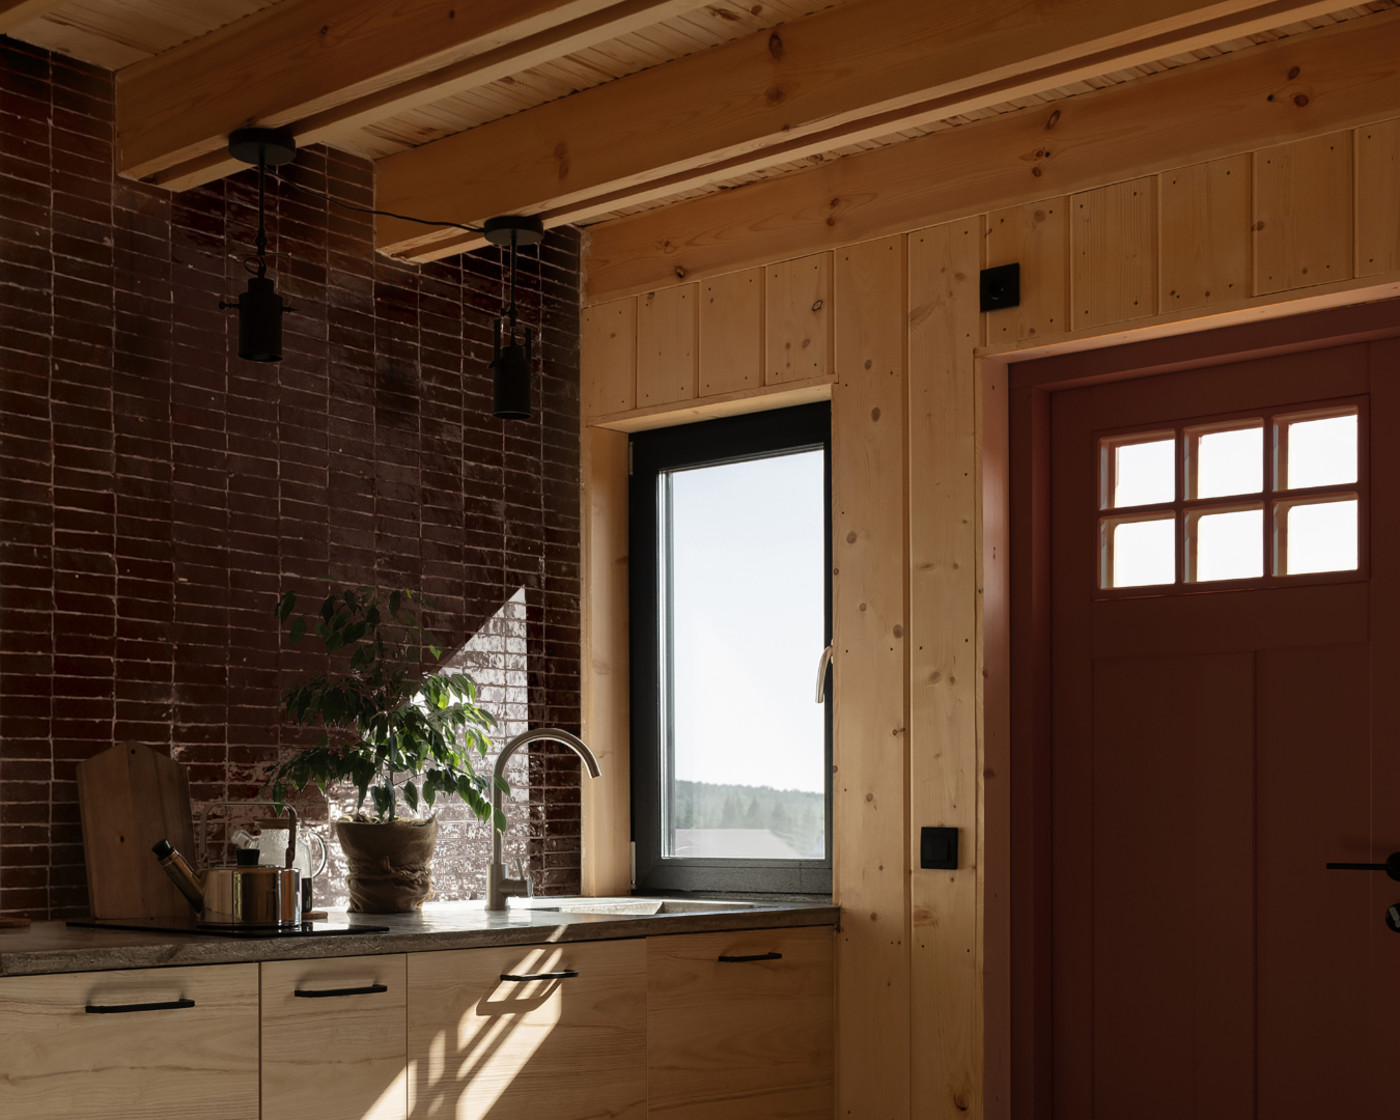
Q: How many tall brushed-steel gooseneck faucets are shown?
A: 1